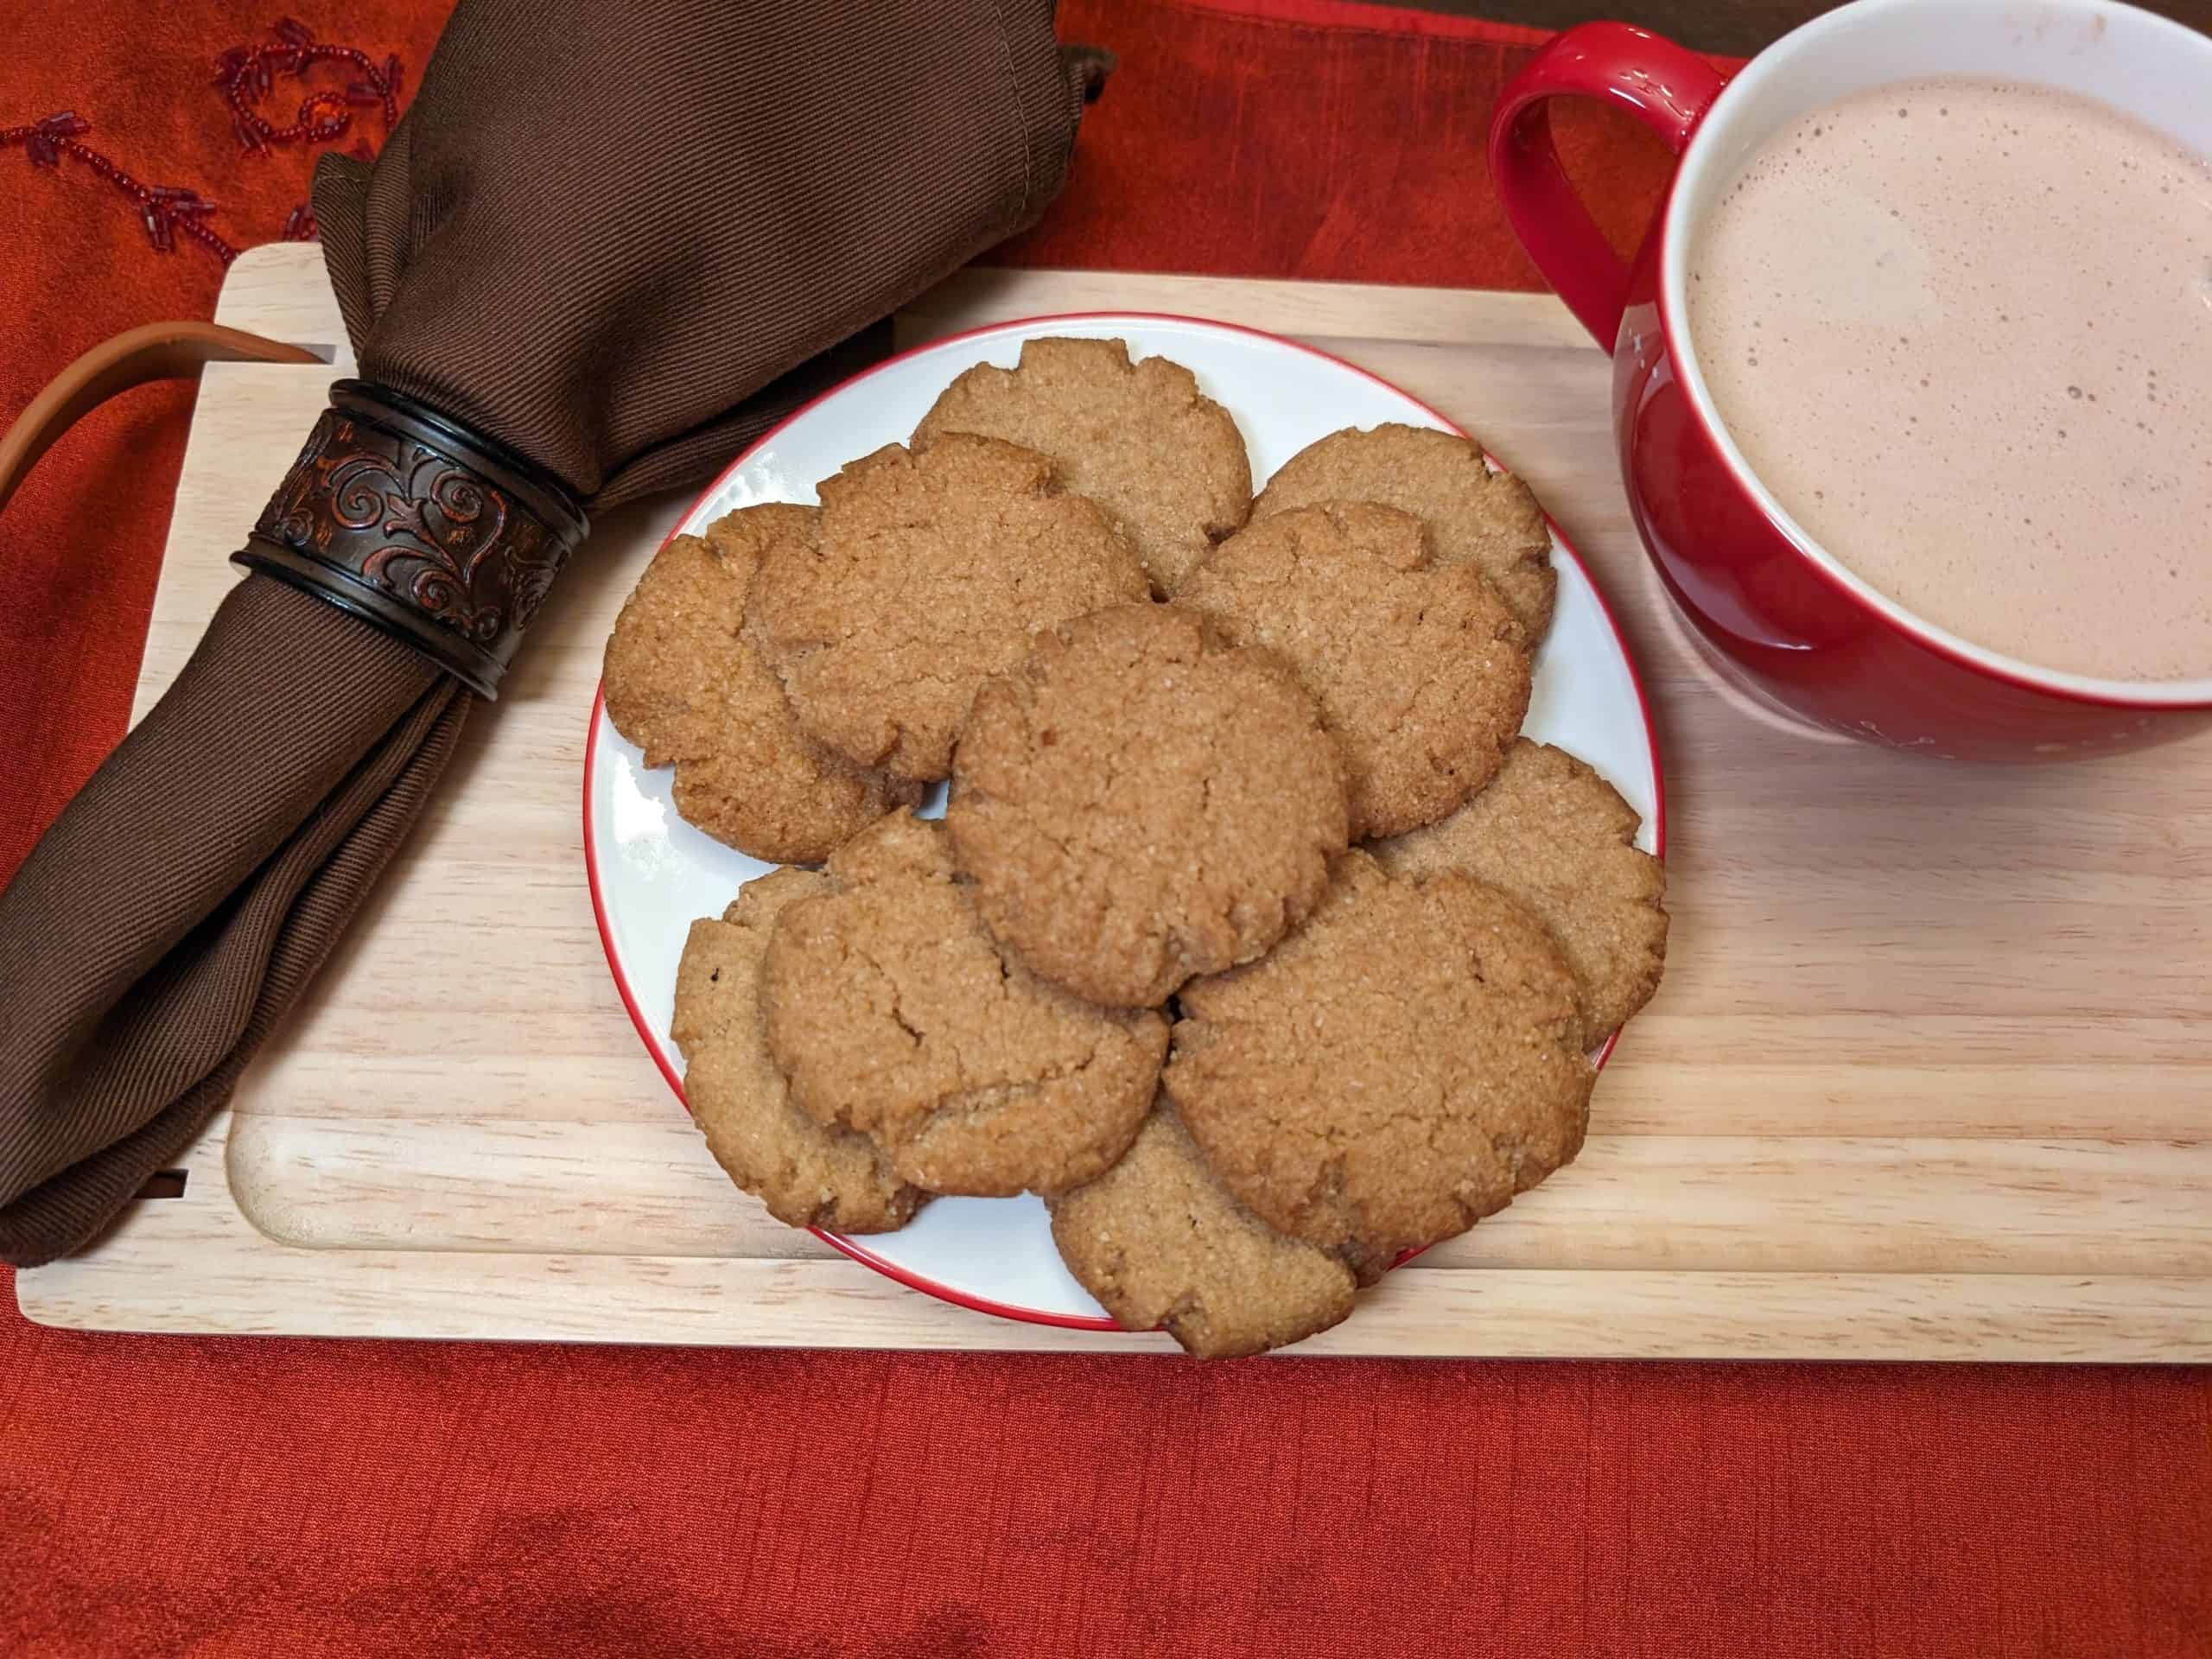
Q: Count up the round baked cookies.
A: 11